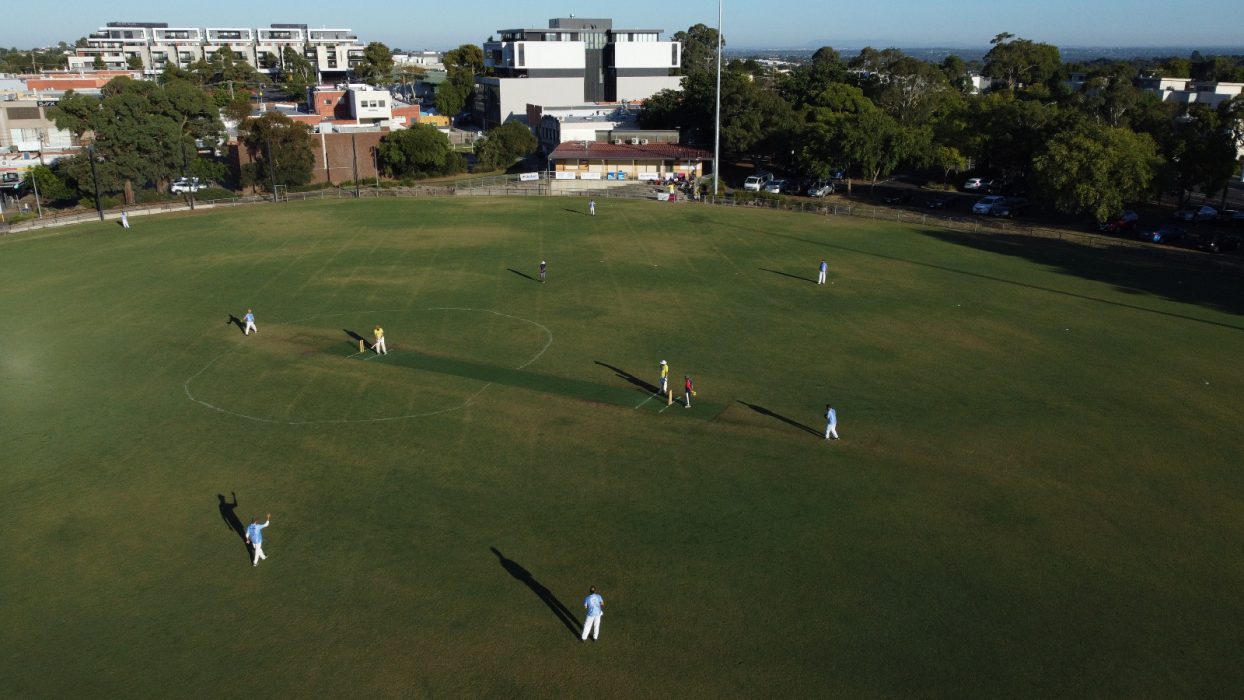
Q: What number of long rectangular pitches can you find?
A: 1